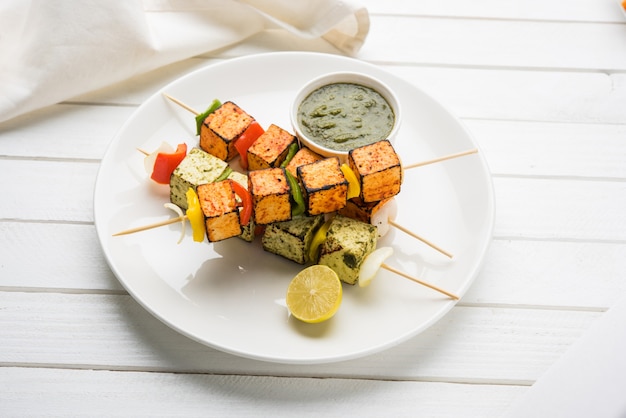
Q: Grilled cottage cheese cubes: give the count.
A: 12